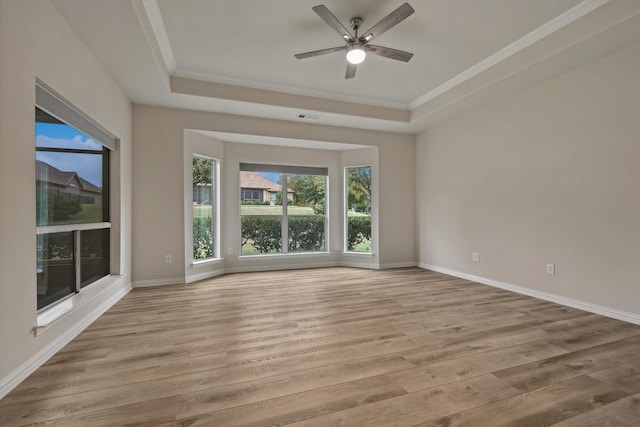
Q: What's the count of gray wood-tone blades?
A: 5